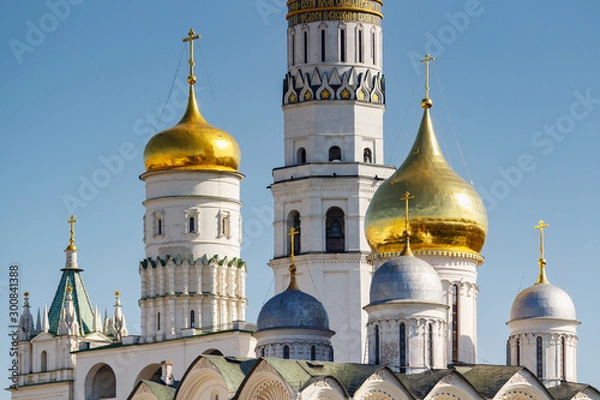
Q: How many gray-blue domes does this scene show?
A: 3